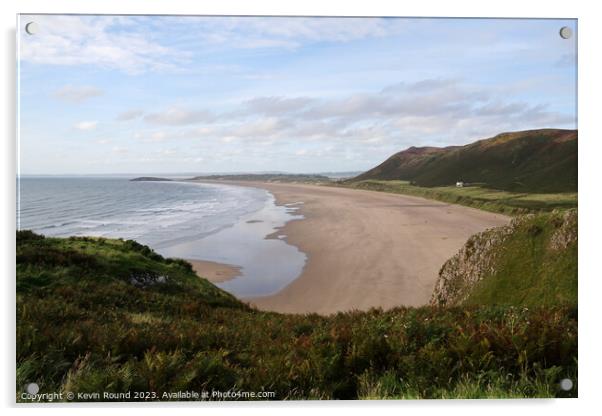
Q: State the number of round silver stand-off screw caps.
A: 4